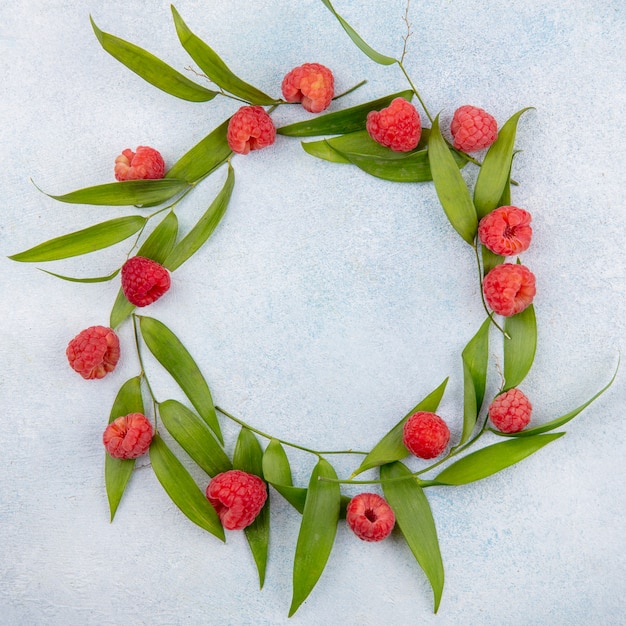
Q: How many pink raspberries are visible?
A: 14